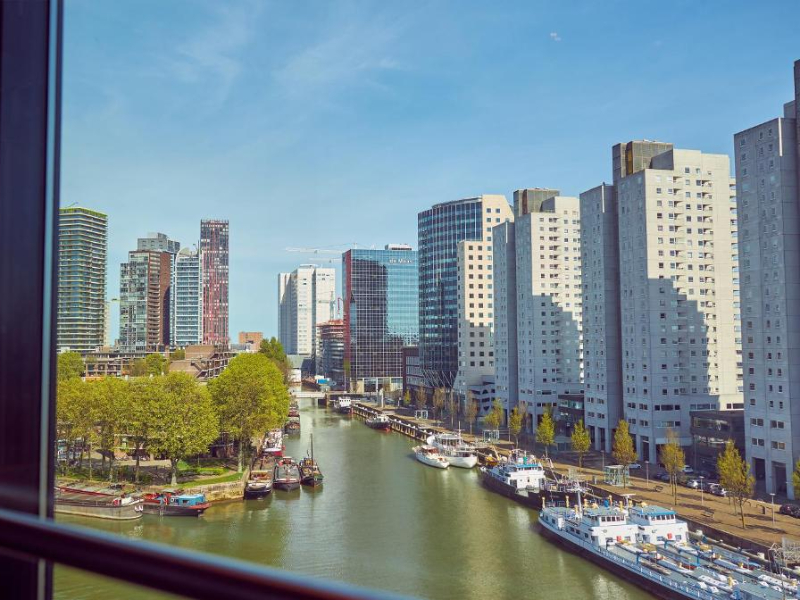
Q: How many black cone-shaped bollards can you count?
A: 0